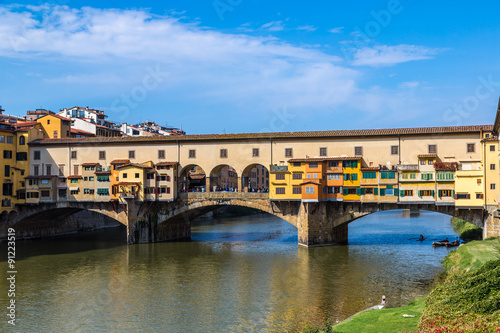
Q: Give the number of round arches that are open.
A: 3